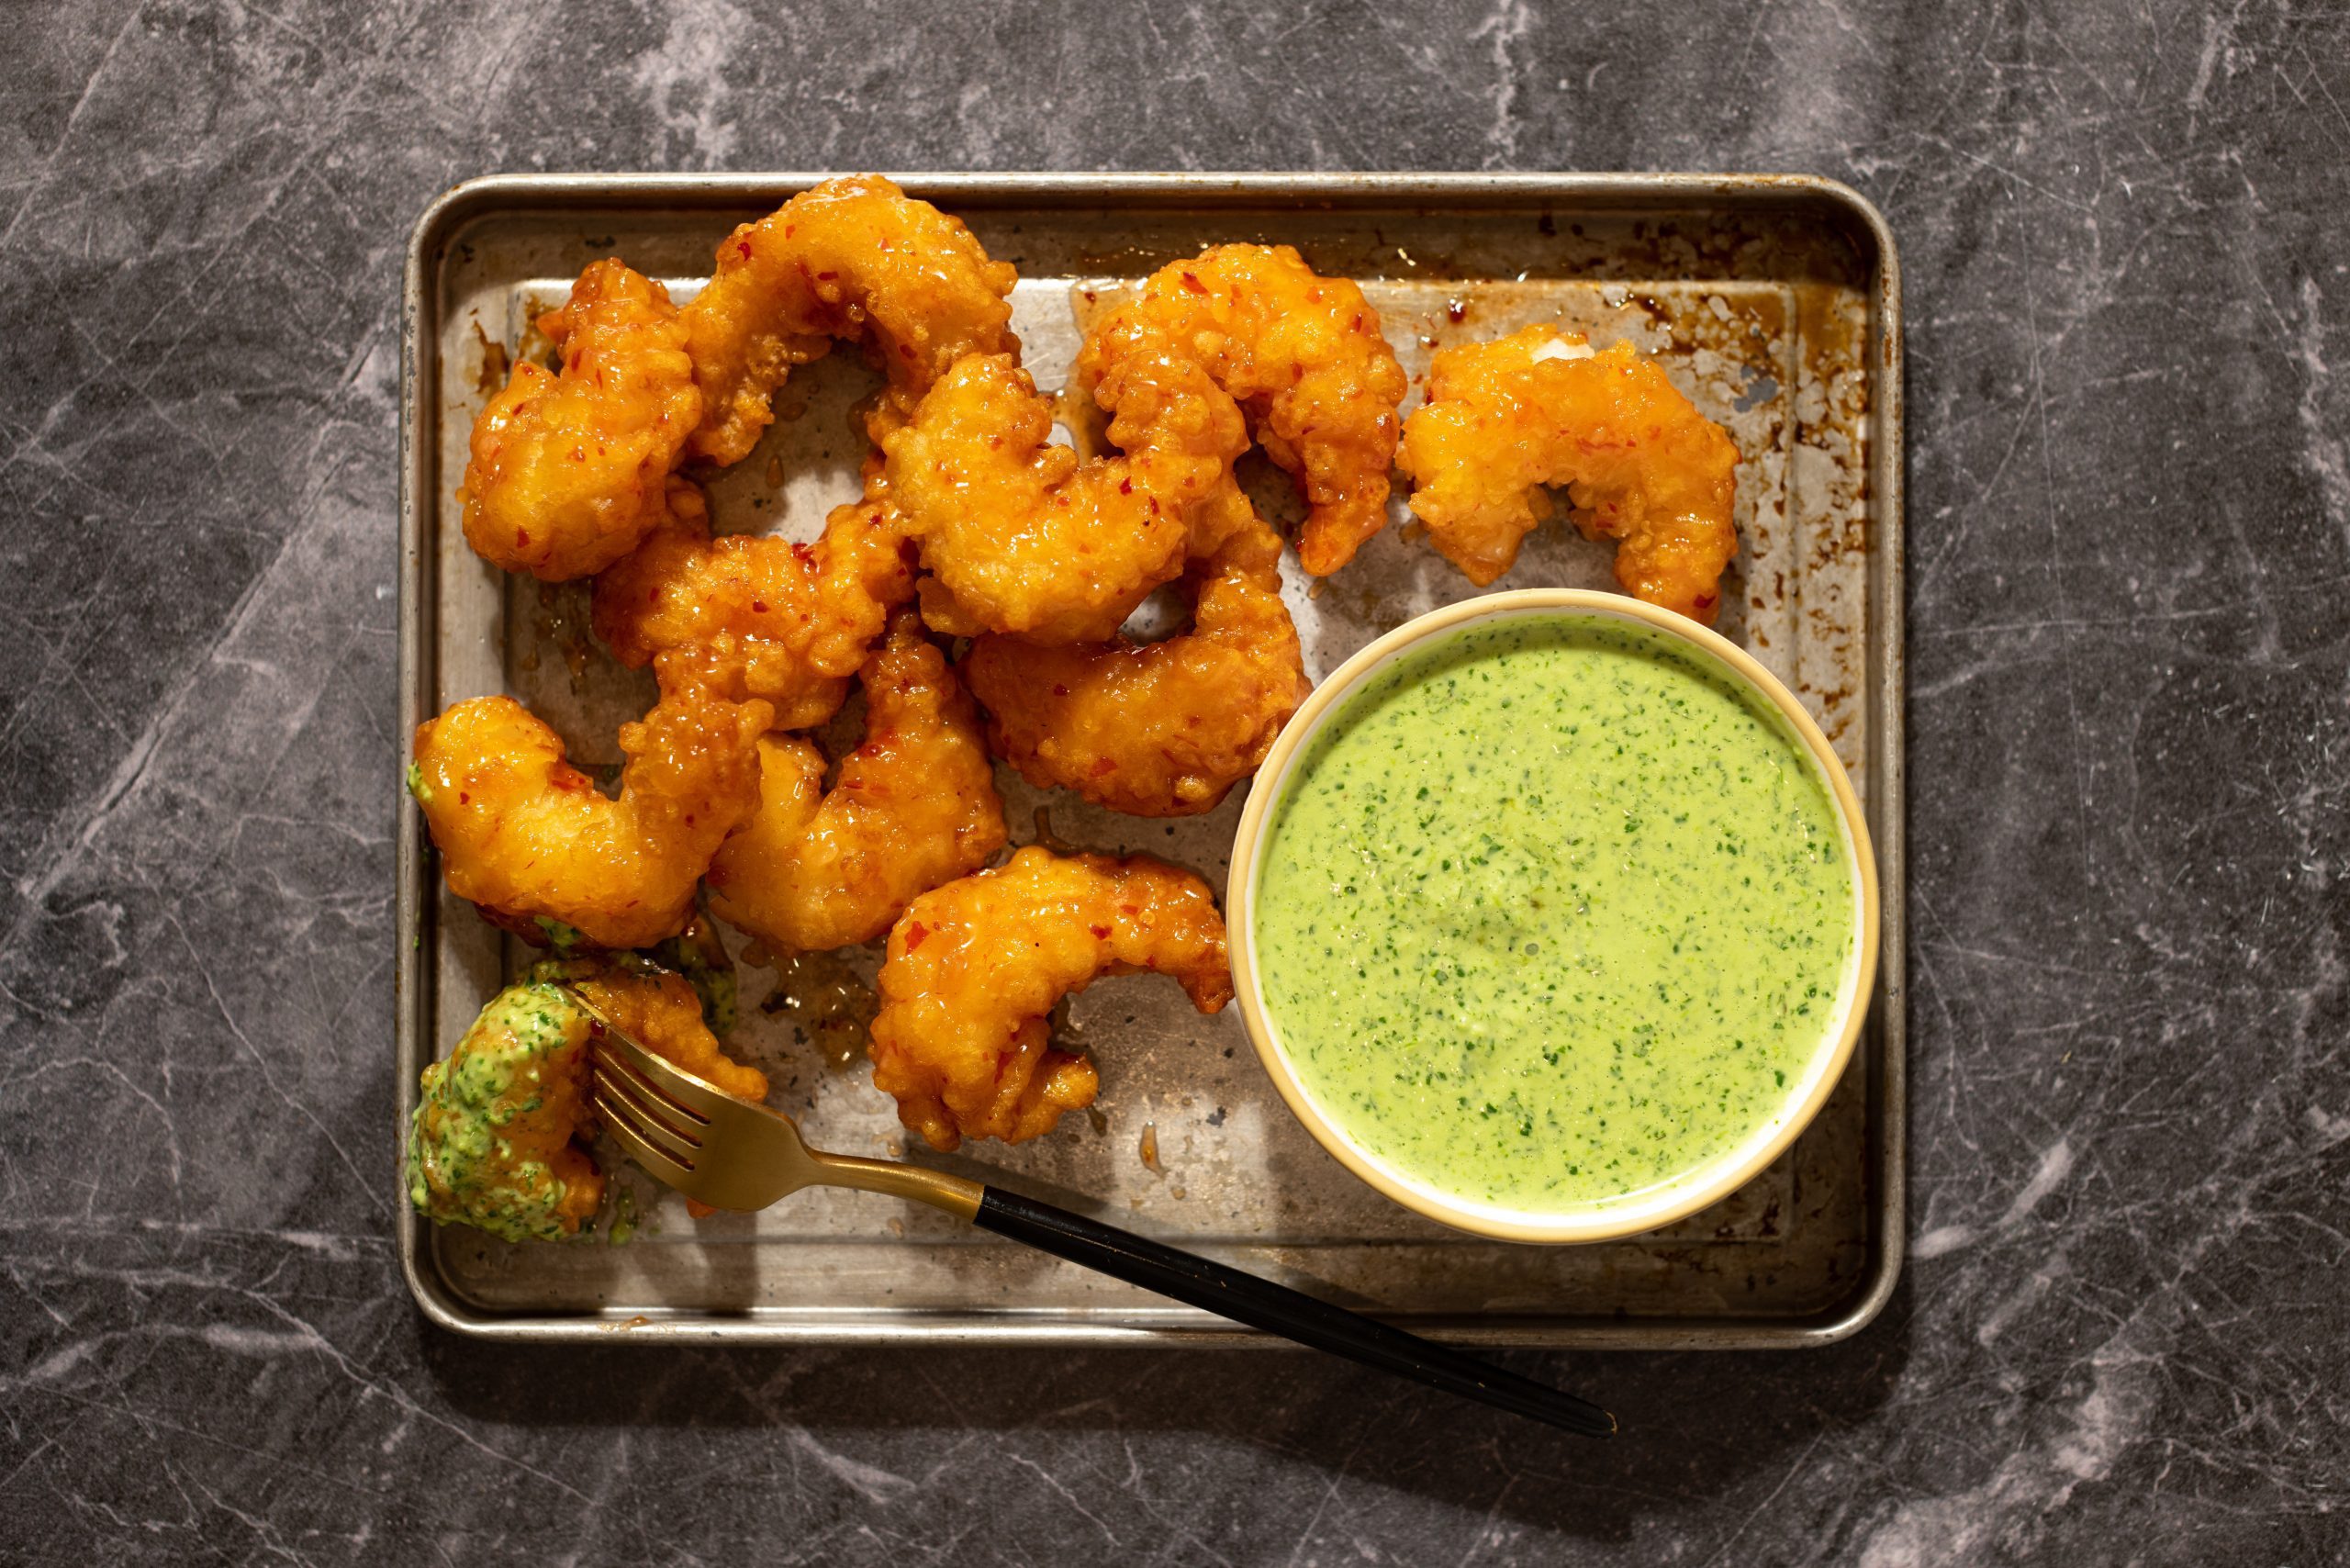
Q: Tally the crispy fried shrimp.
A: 11